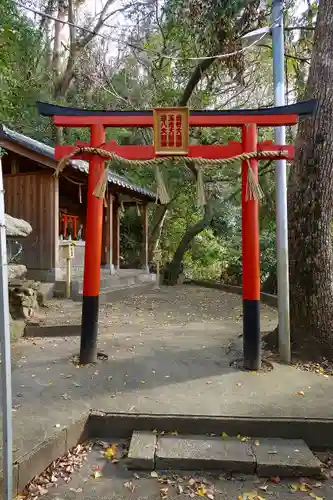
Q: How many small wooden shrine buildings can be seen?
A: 1